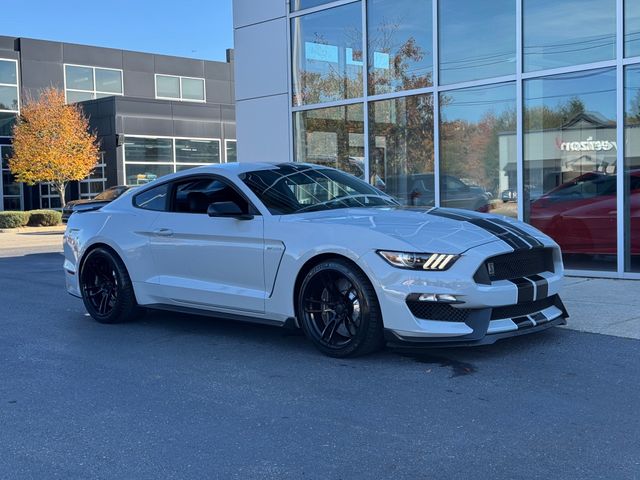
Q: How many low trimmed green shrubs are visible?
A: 2